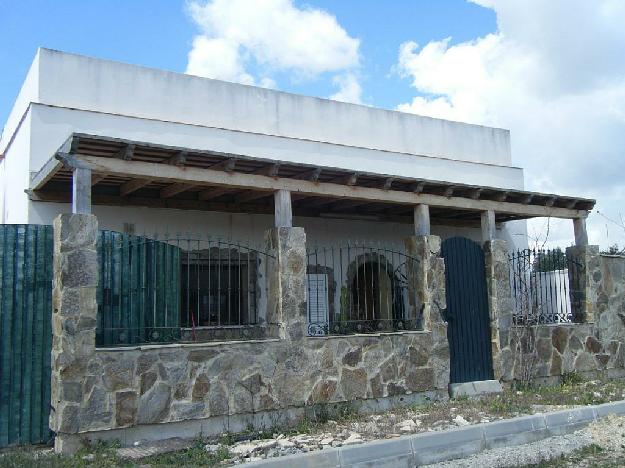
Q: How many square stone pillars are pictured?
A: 5